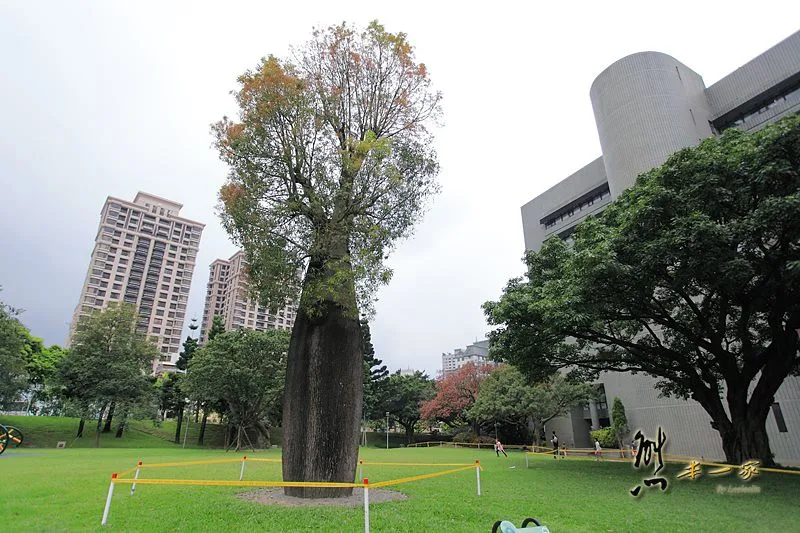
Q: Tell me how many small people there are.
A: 5